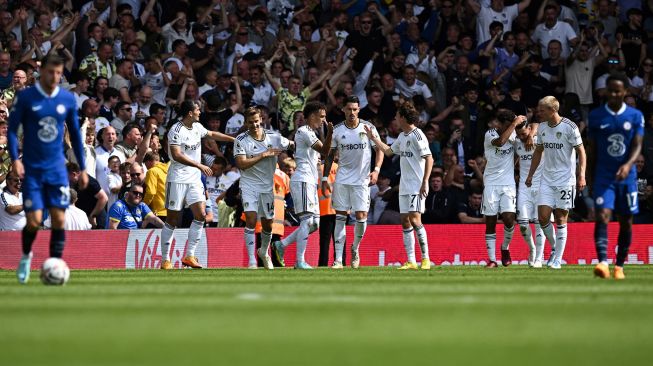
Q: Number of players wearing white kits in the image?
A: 8